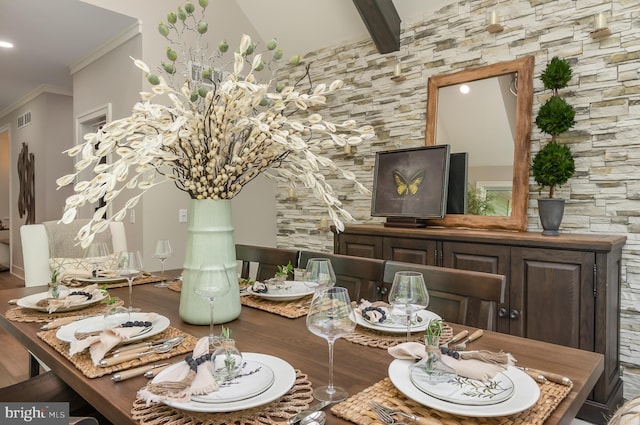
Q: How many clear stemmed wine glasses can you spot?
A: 7